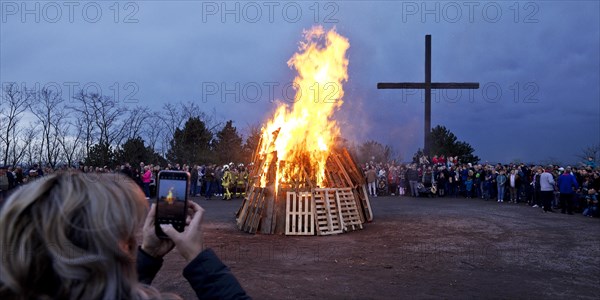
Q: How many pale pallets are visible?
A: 3